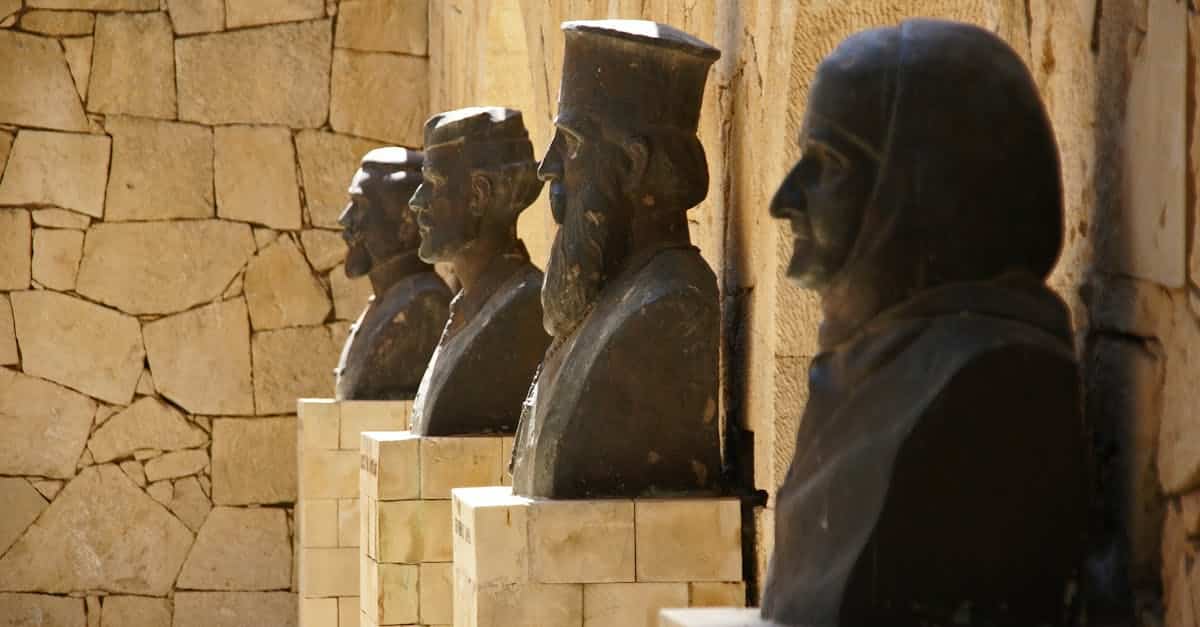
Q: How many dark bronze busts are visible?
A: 4